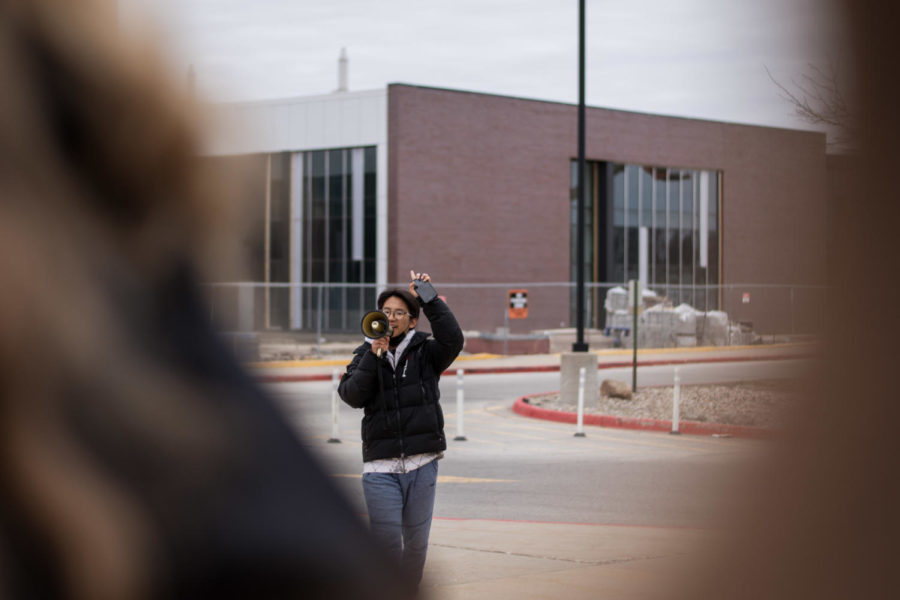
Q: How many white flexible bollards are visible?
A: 4